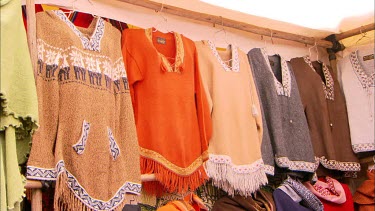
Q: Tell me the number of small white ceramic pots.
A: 0